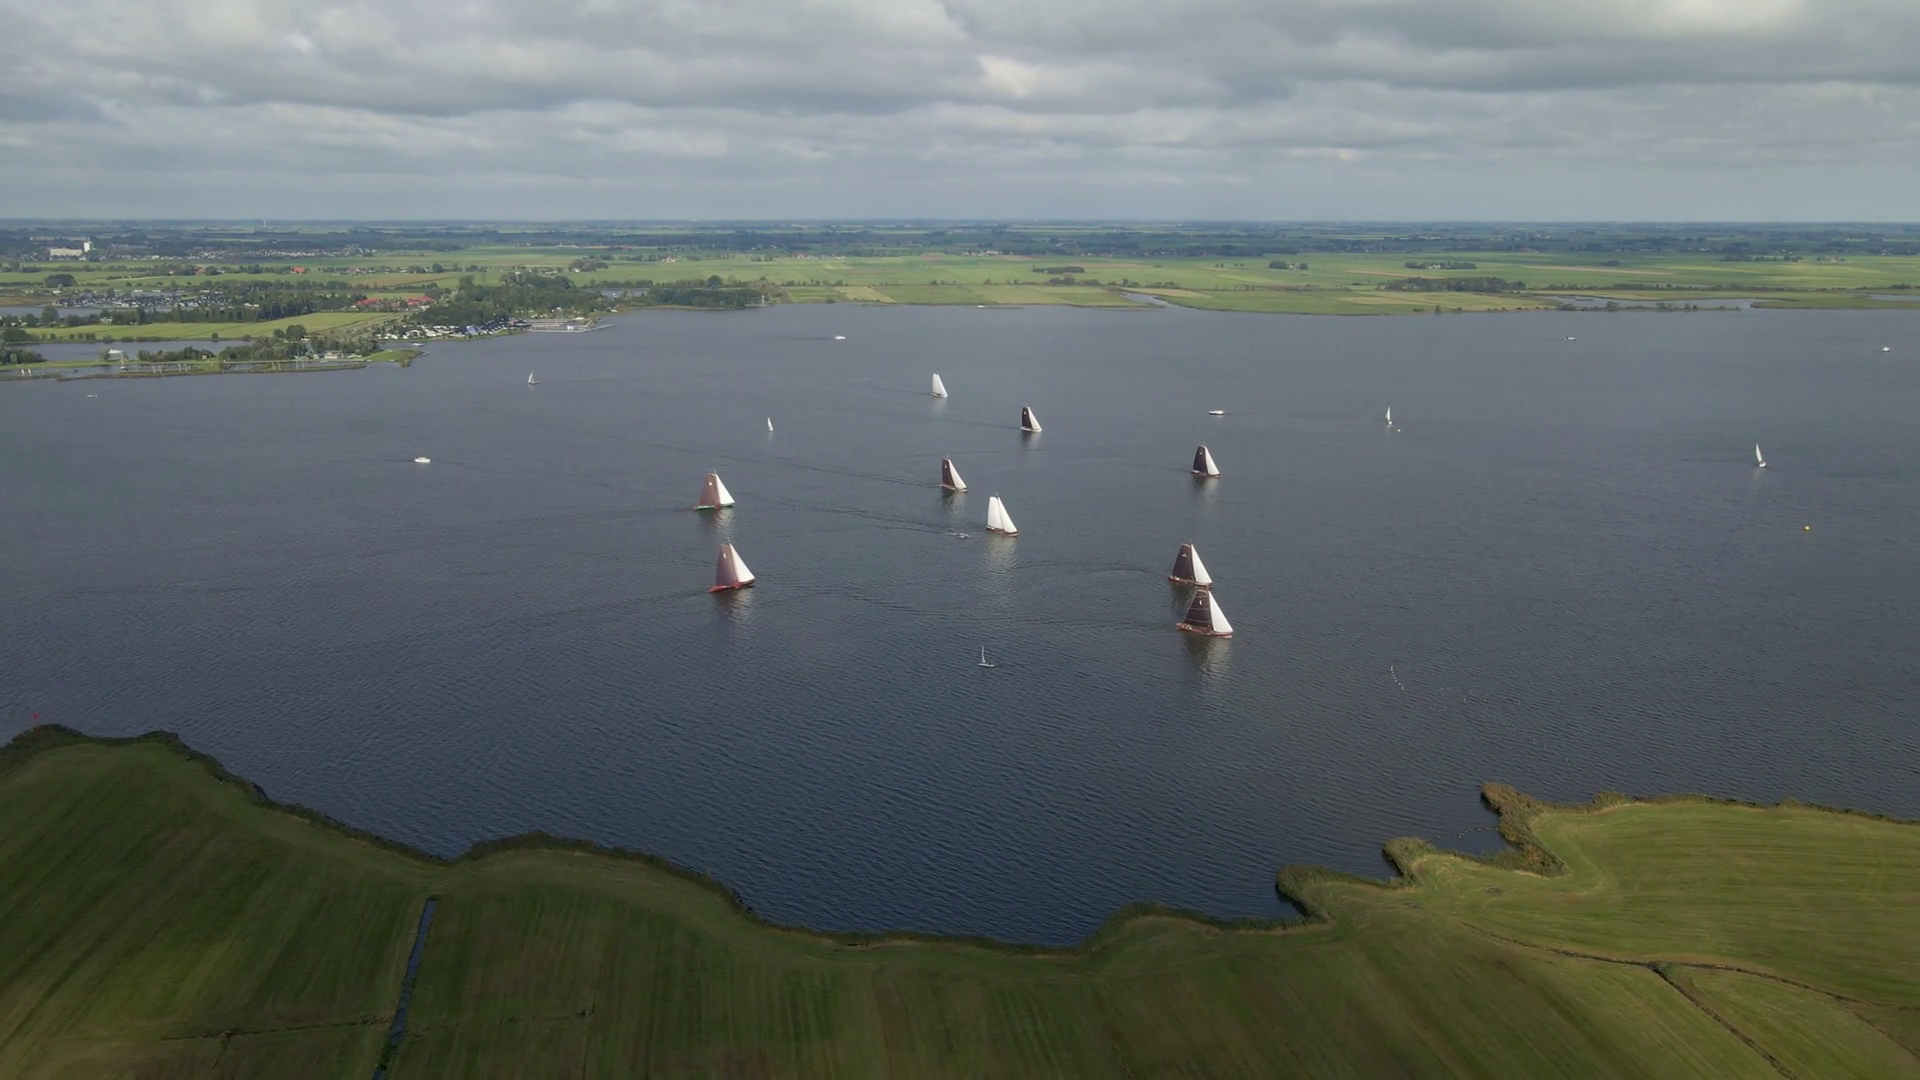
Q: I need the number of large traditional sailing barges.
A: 9